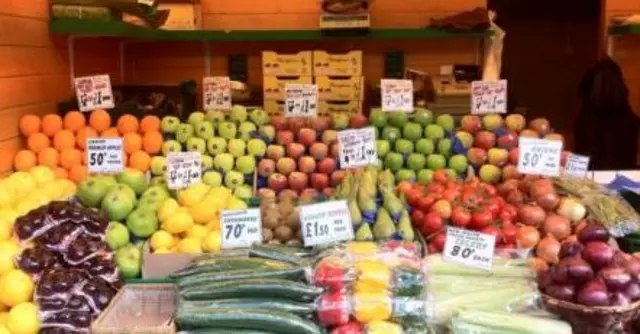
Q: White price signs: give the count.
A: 13